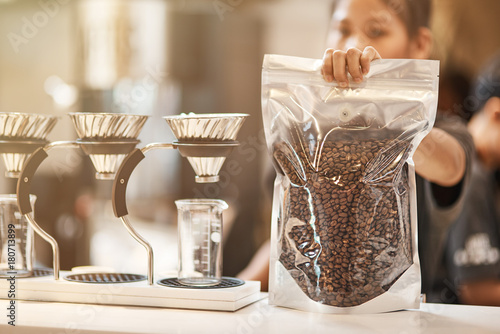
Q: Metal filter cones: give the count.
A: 3